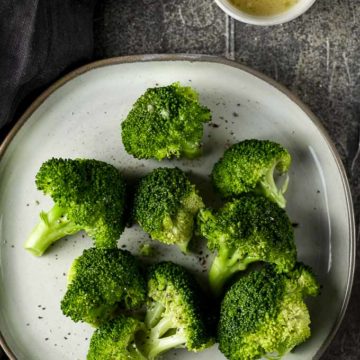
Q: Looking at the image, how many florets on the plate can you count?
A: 9